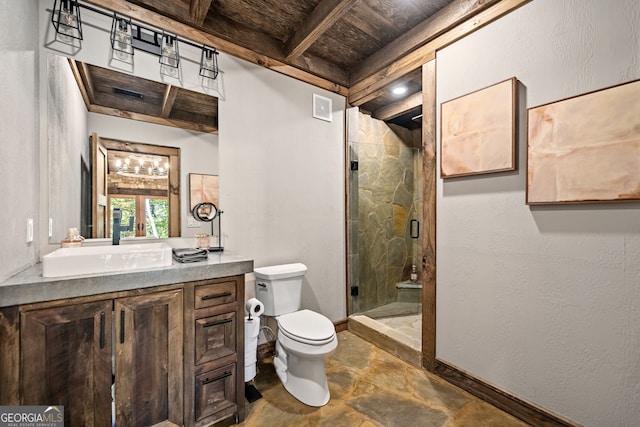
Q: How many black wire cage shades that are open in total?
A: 4